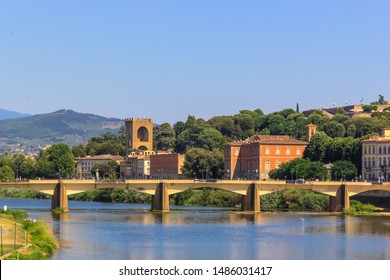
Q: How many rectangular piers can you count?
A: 4